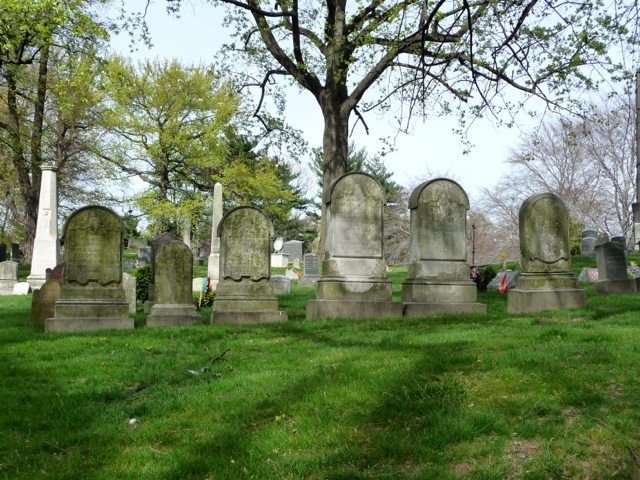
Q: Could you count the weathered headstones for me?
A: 6